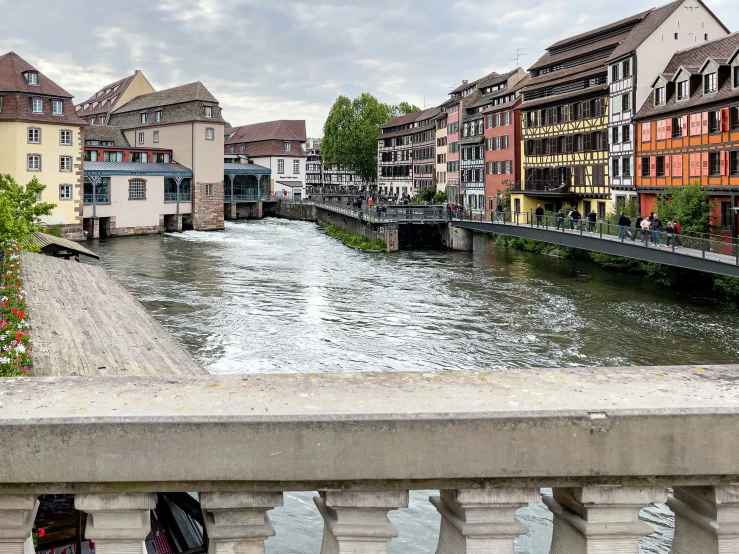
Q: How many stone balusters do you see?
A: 7